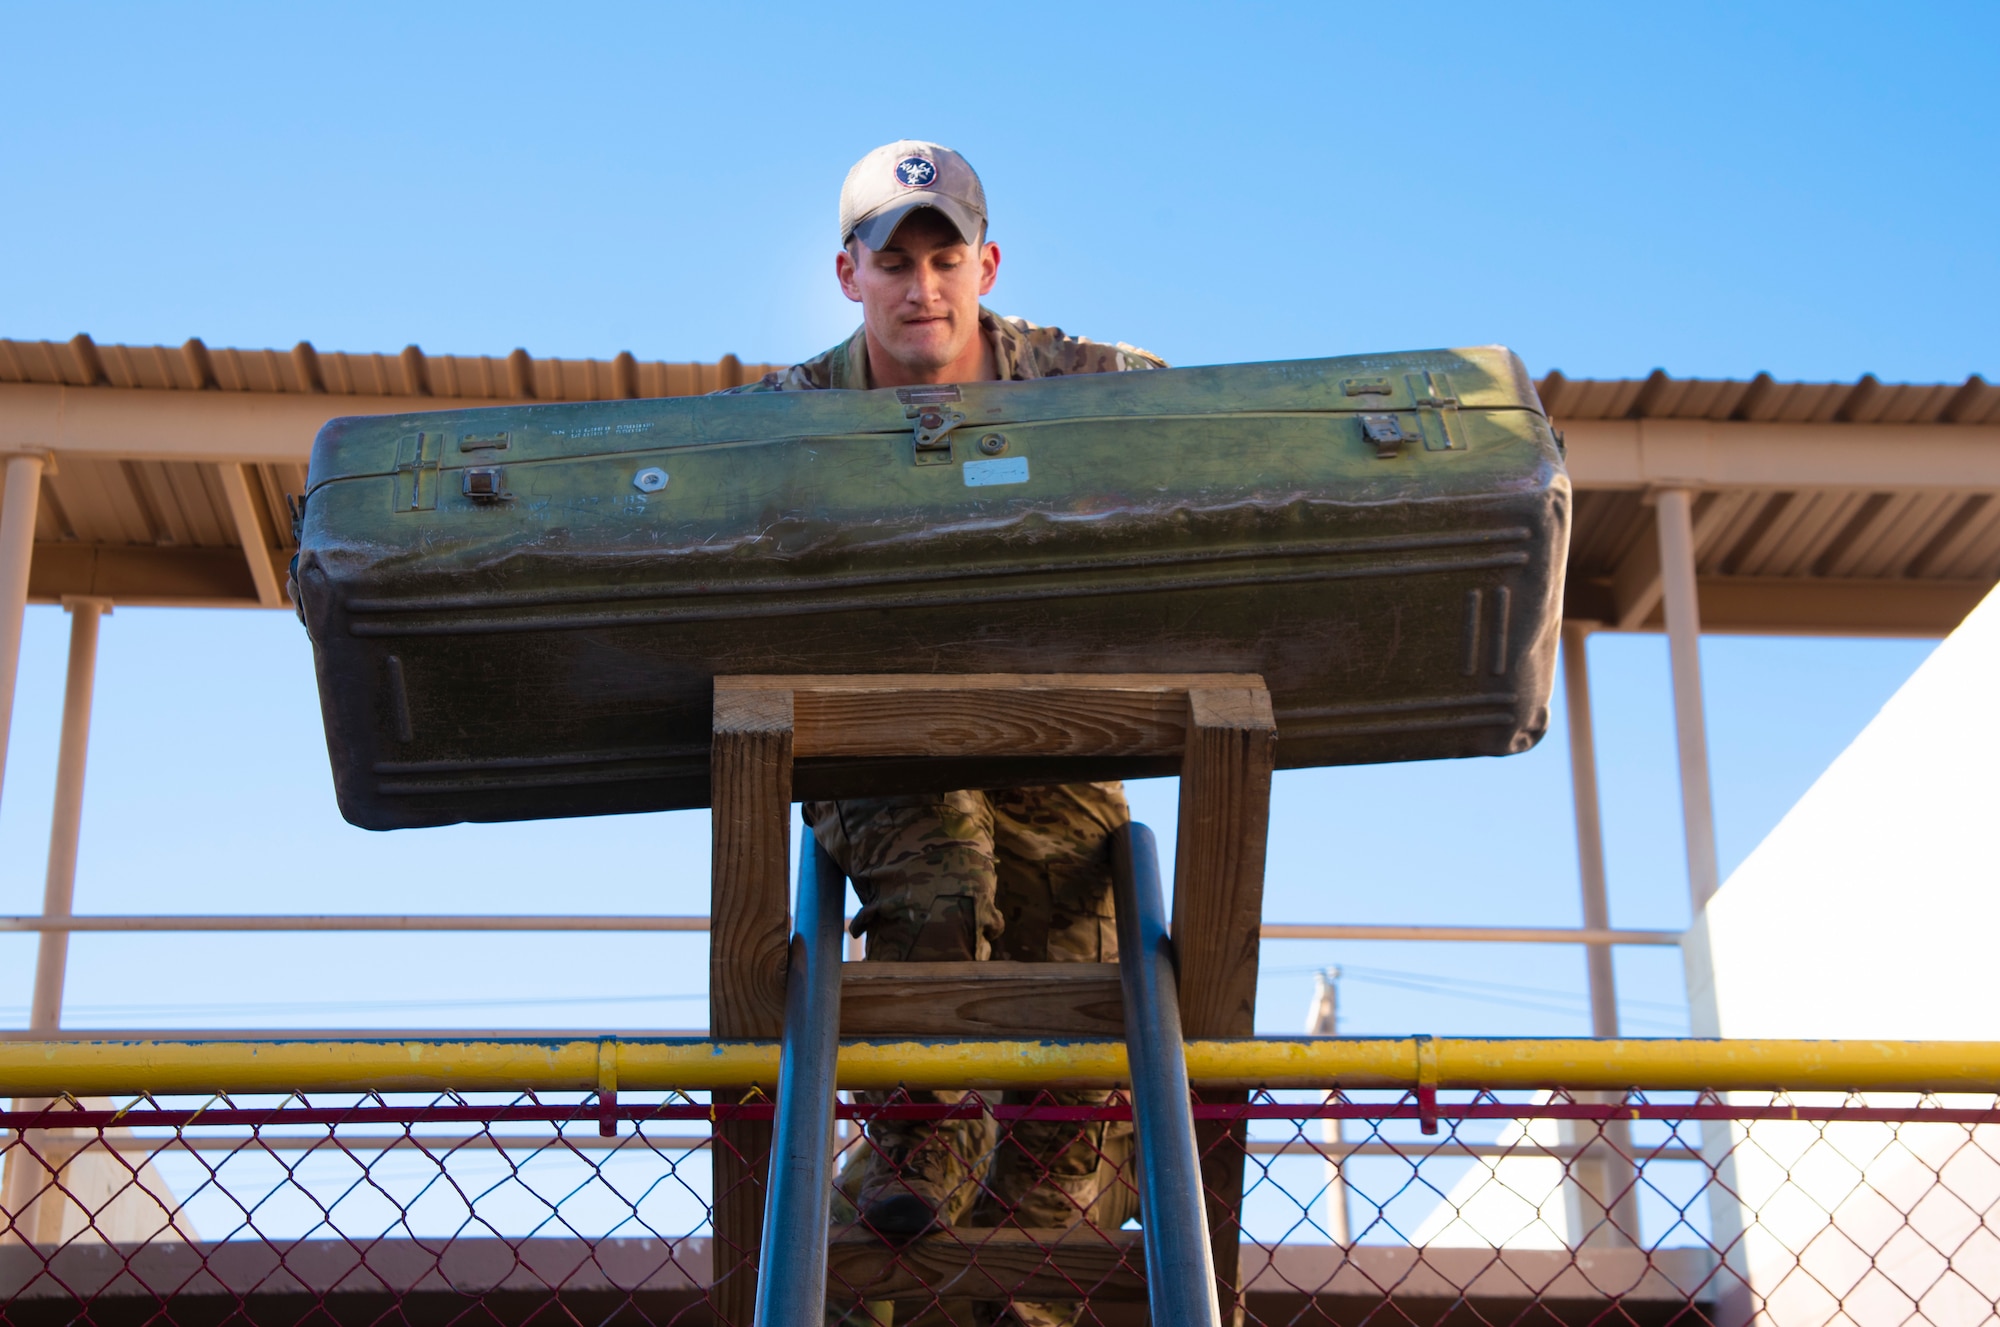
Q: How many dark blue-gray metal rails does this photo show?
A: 2